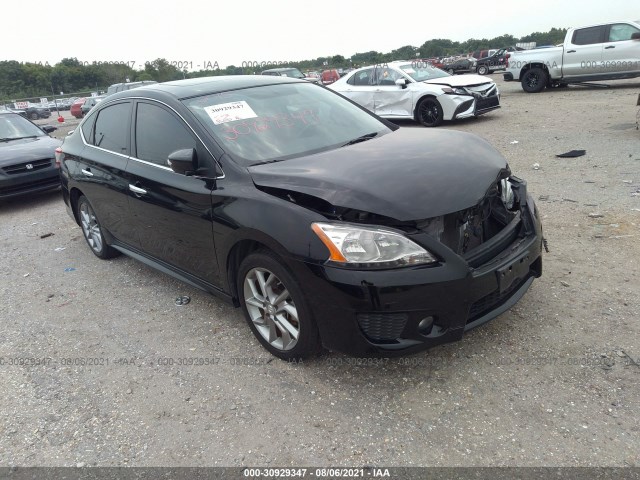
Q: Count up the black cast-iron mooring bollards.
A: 0